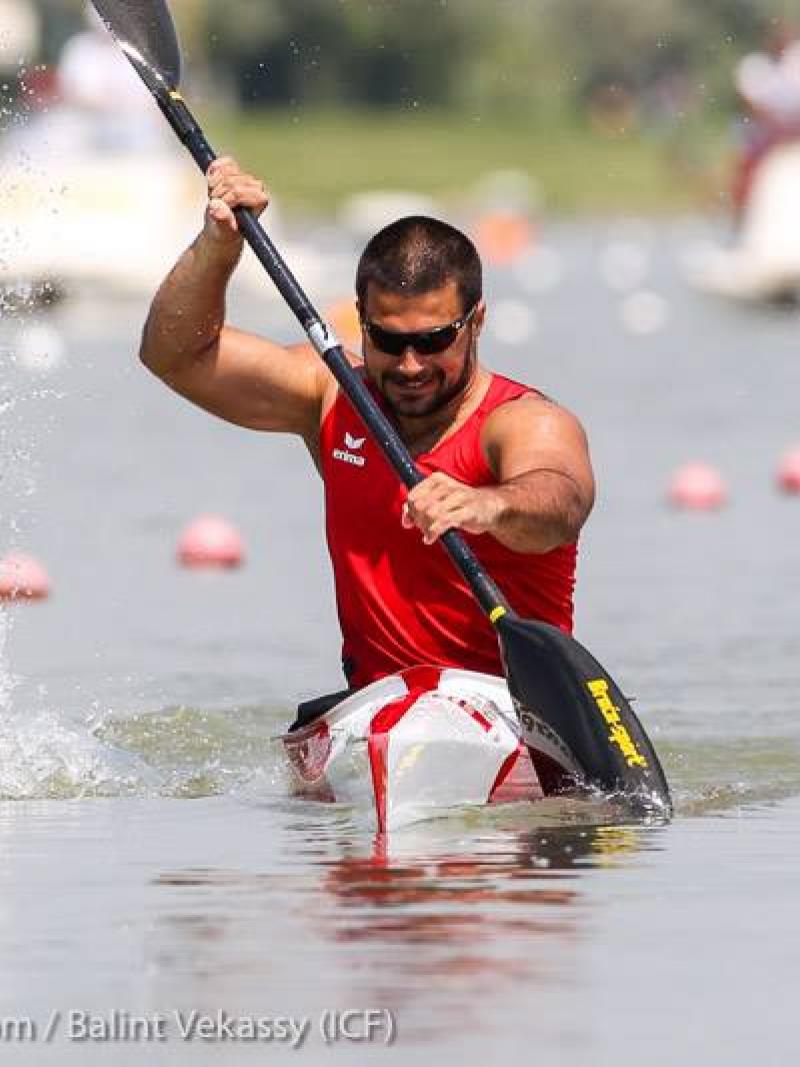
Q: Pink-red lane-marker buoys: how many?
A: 4